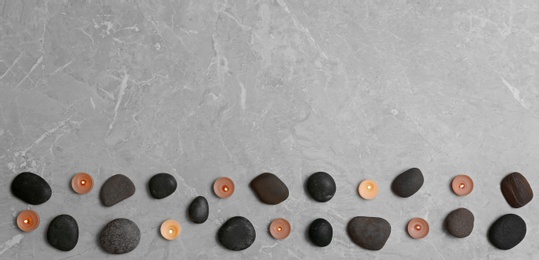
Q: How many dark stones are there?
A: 15